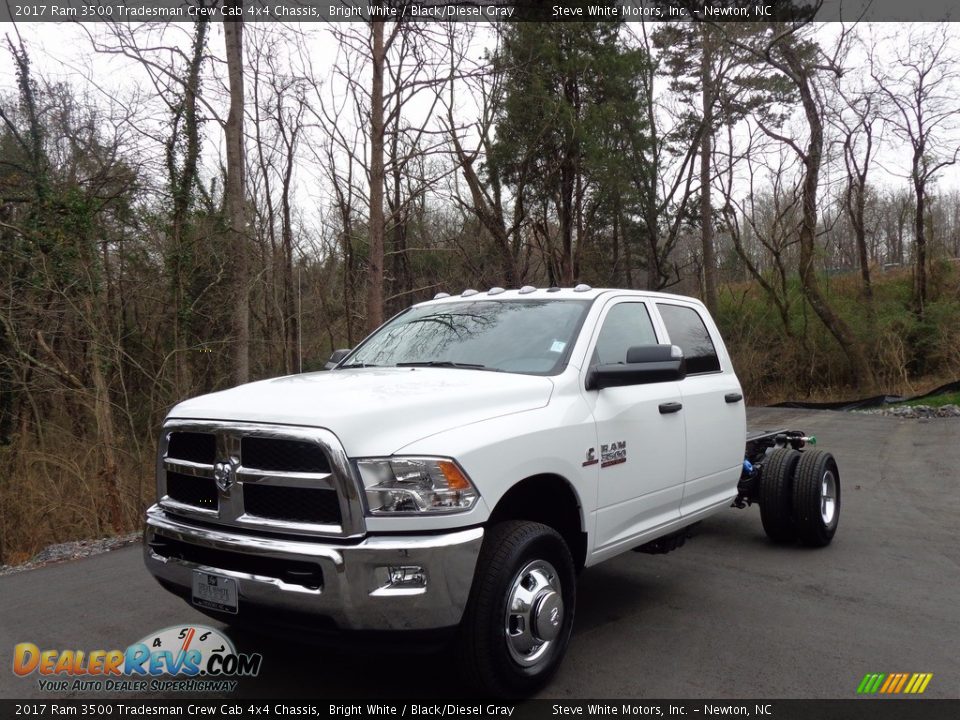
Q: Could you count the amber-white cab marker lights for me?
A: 5